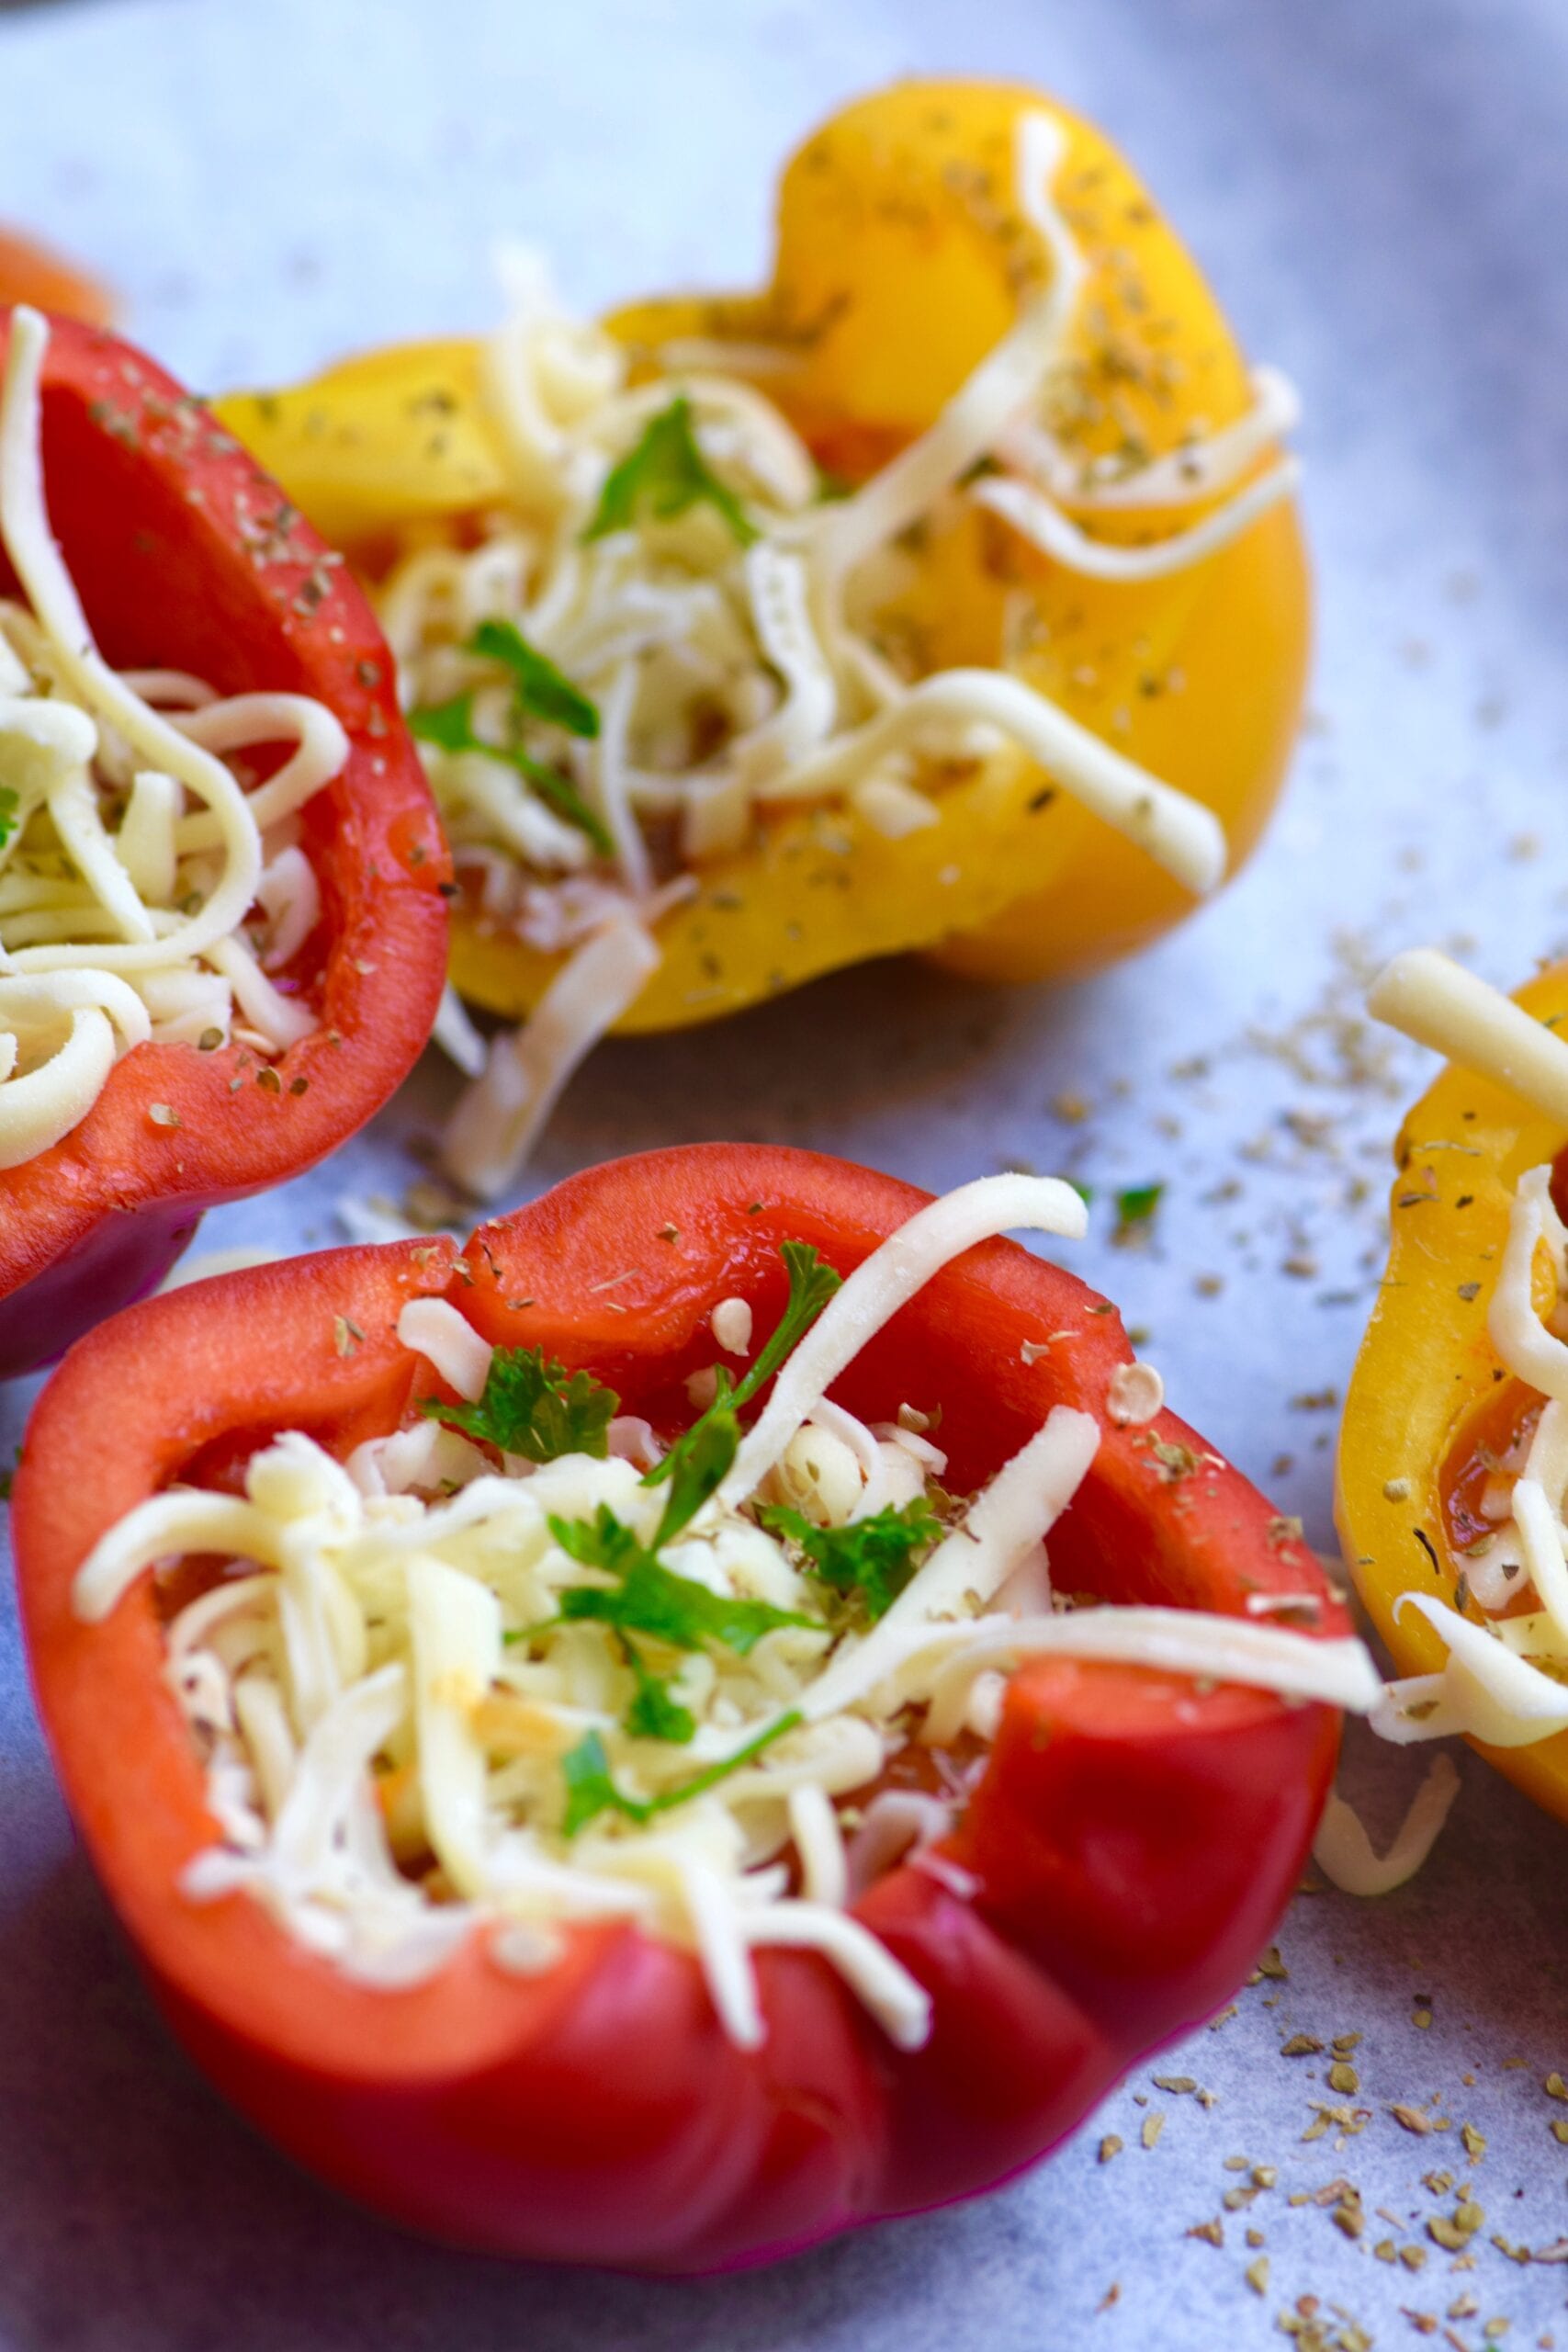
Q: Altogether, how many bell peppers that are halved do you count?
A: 4